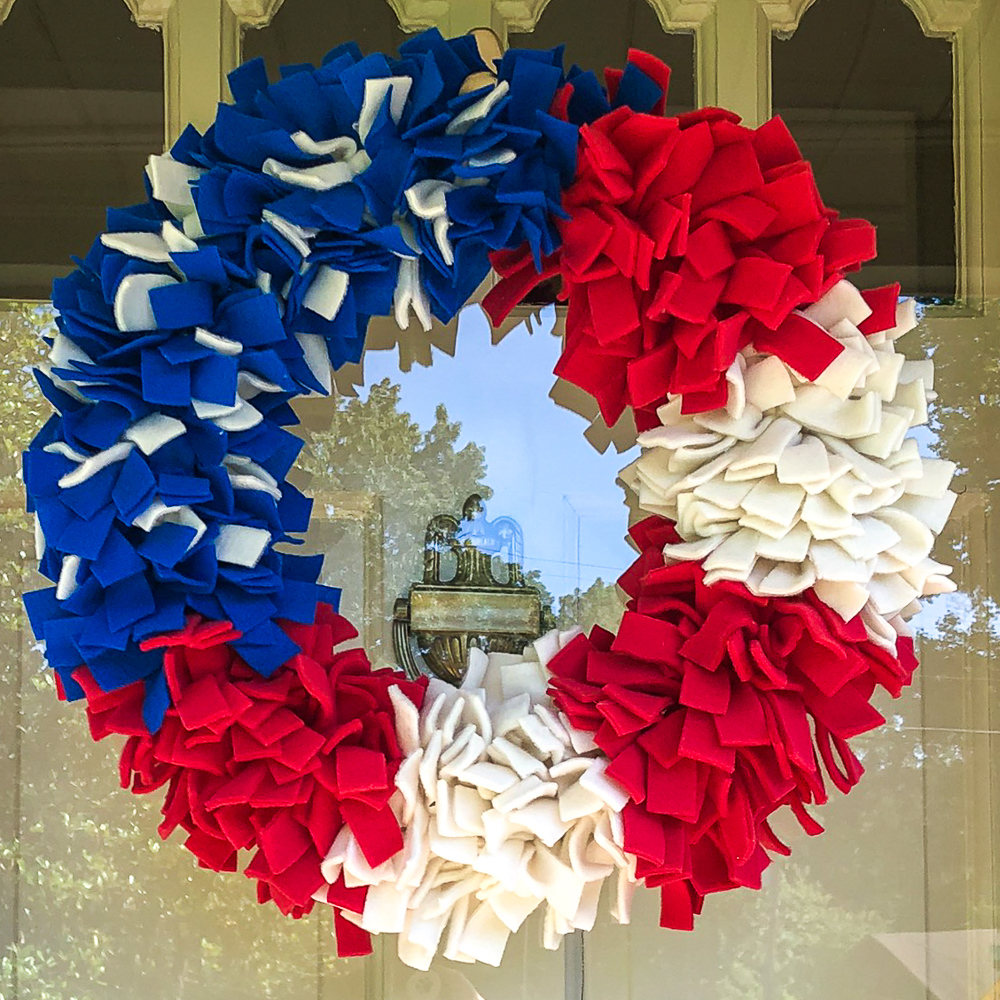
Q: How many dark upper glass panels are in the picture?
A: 4